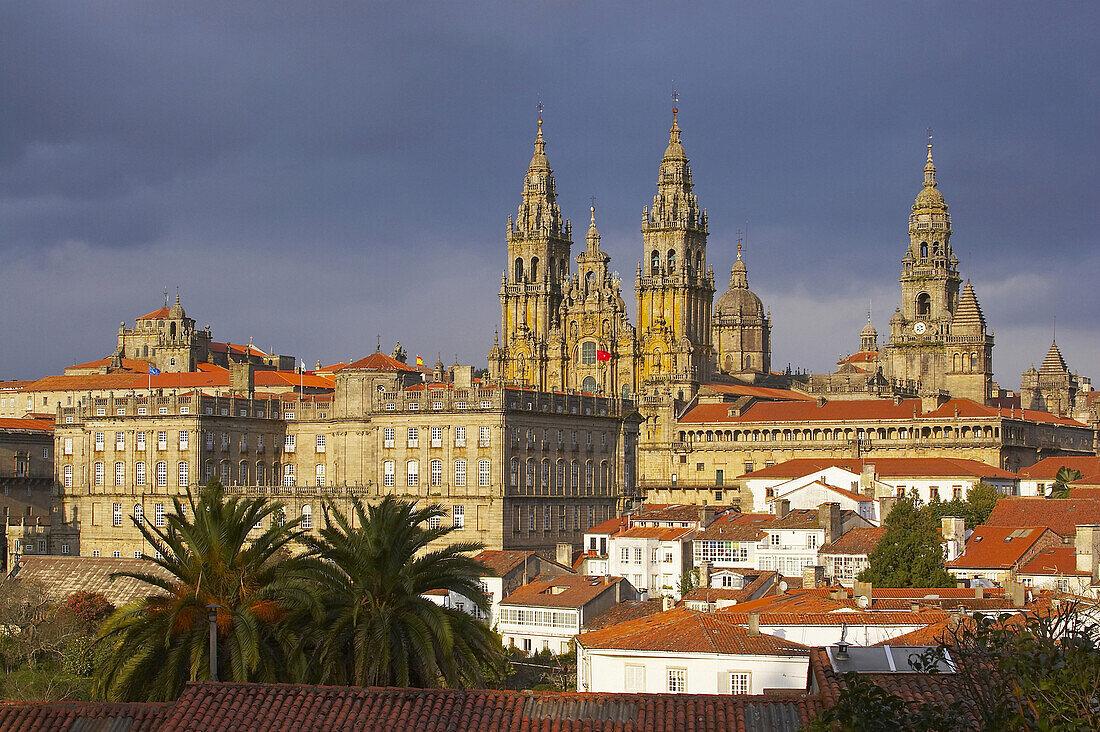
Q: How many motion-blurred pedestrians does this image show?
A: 0